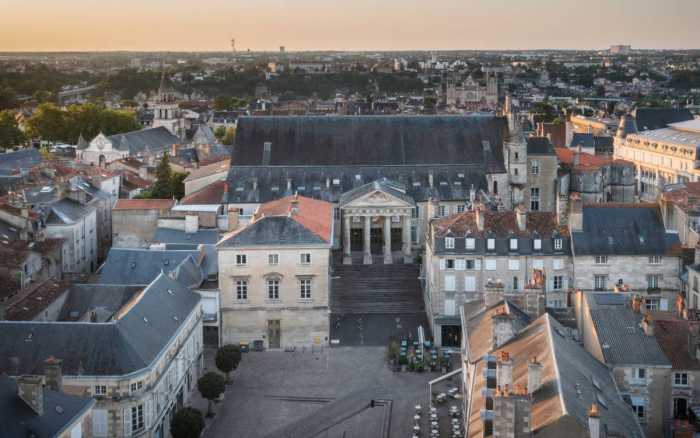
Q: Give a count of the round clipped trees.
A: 3